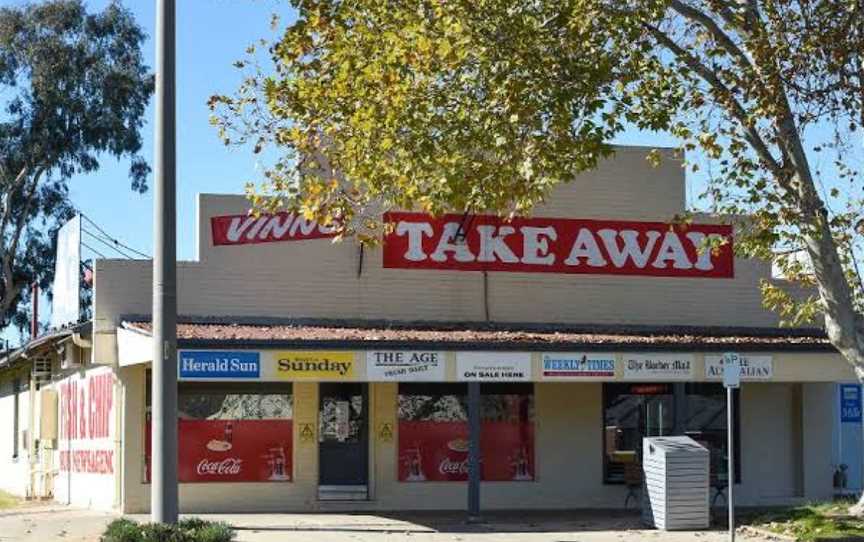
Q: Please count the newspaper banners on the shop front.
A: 7